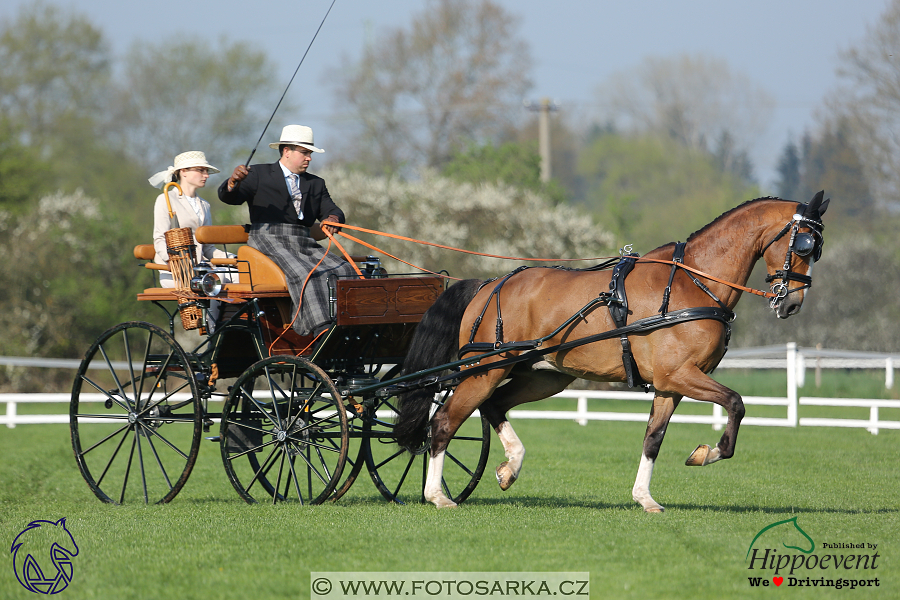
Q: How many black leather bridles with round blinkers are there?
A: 1